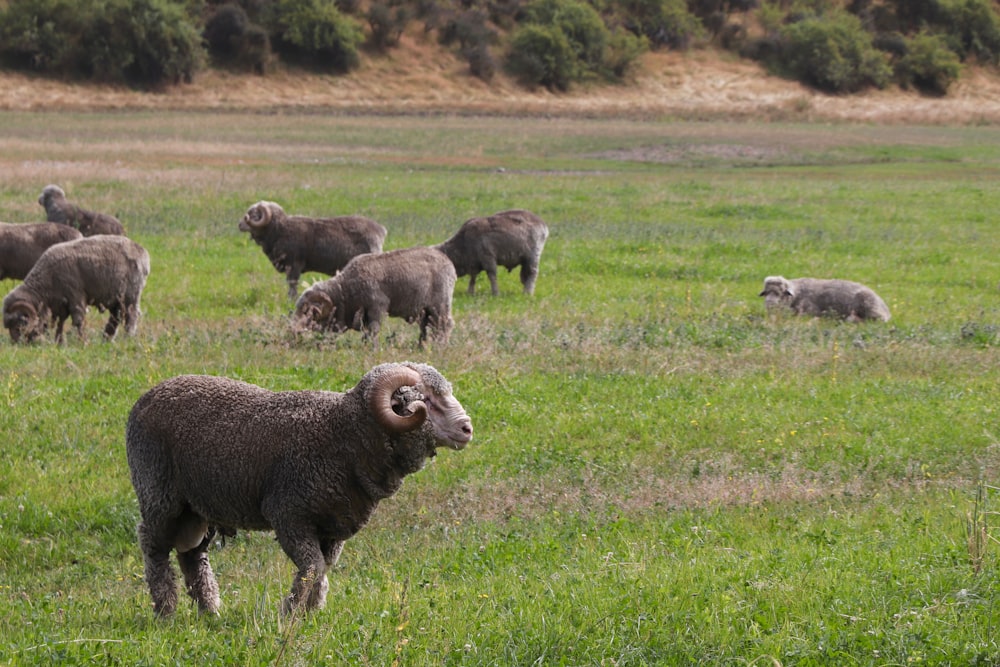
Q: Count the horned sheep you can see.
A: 4